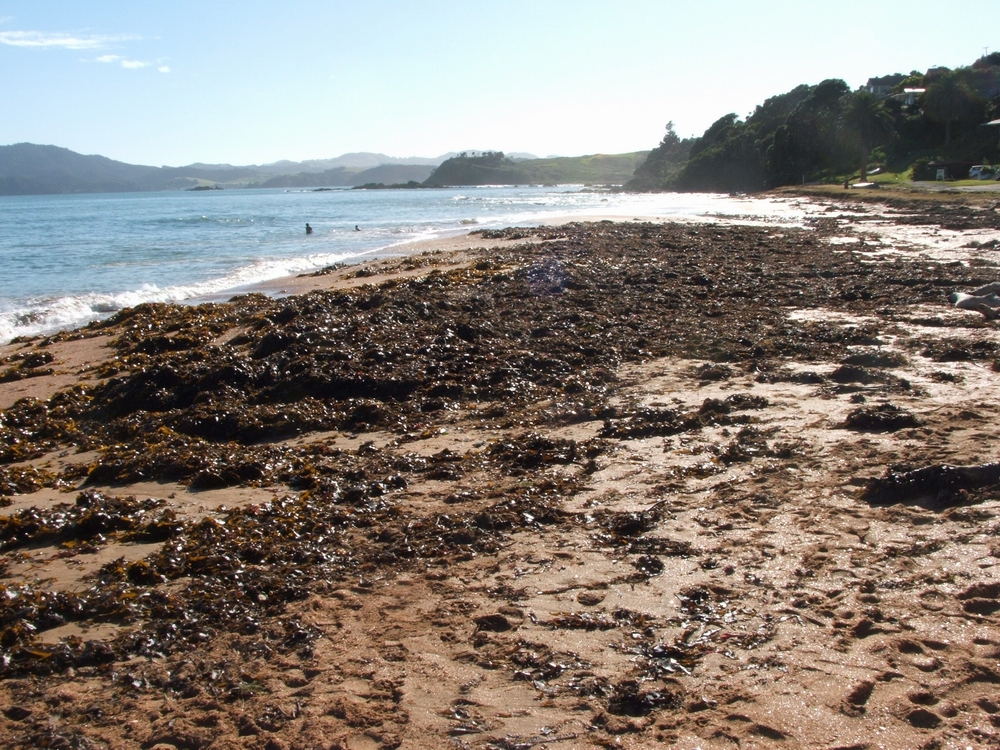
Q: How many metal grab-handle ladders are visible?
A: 0